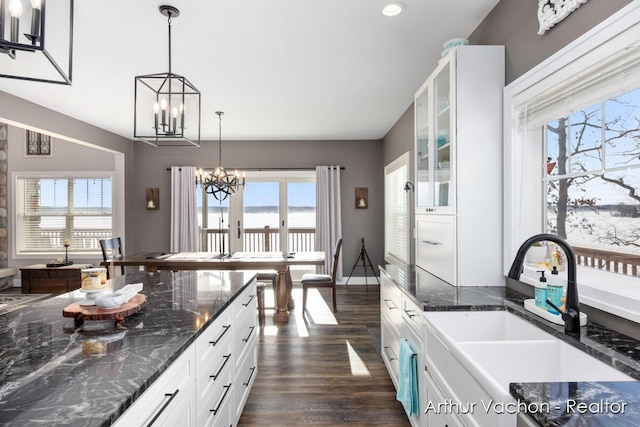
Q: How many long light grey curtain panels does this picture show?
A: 2